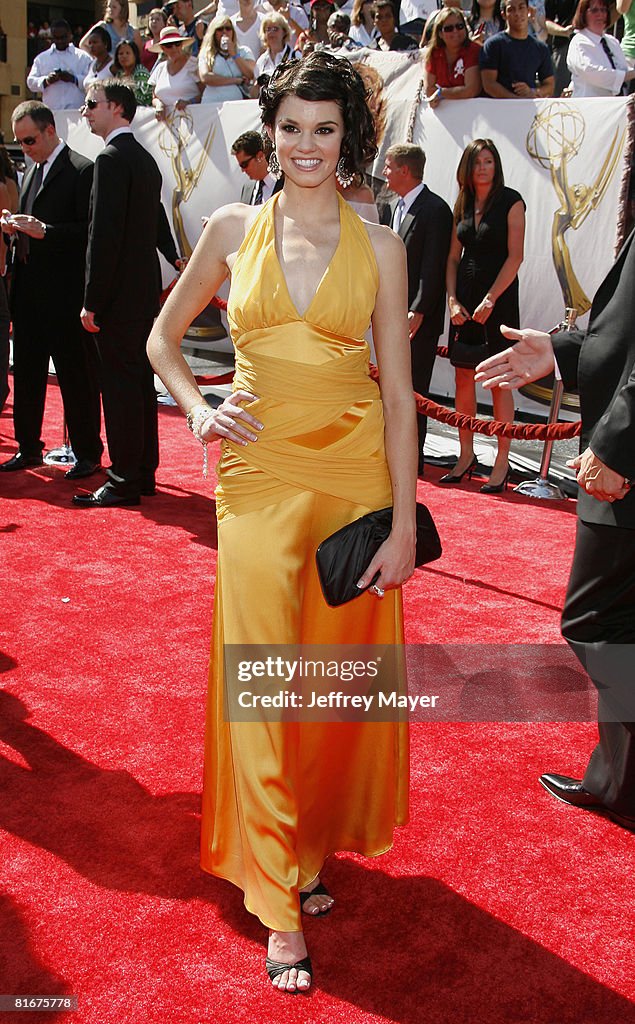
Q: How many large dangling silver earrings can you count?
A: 2